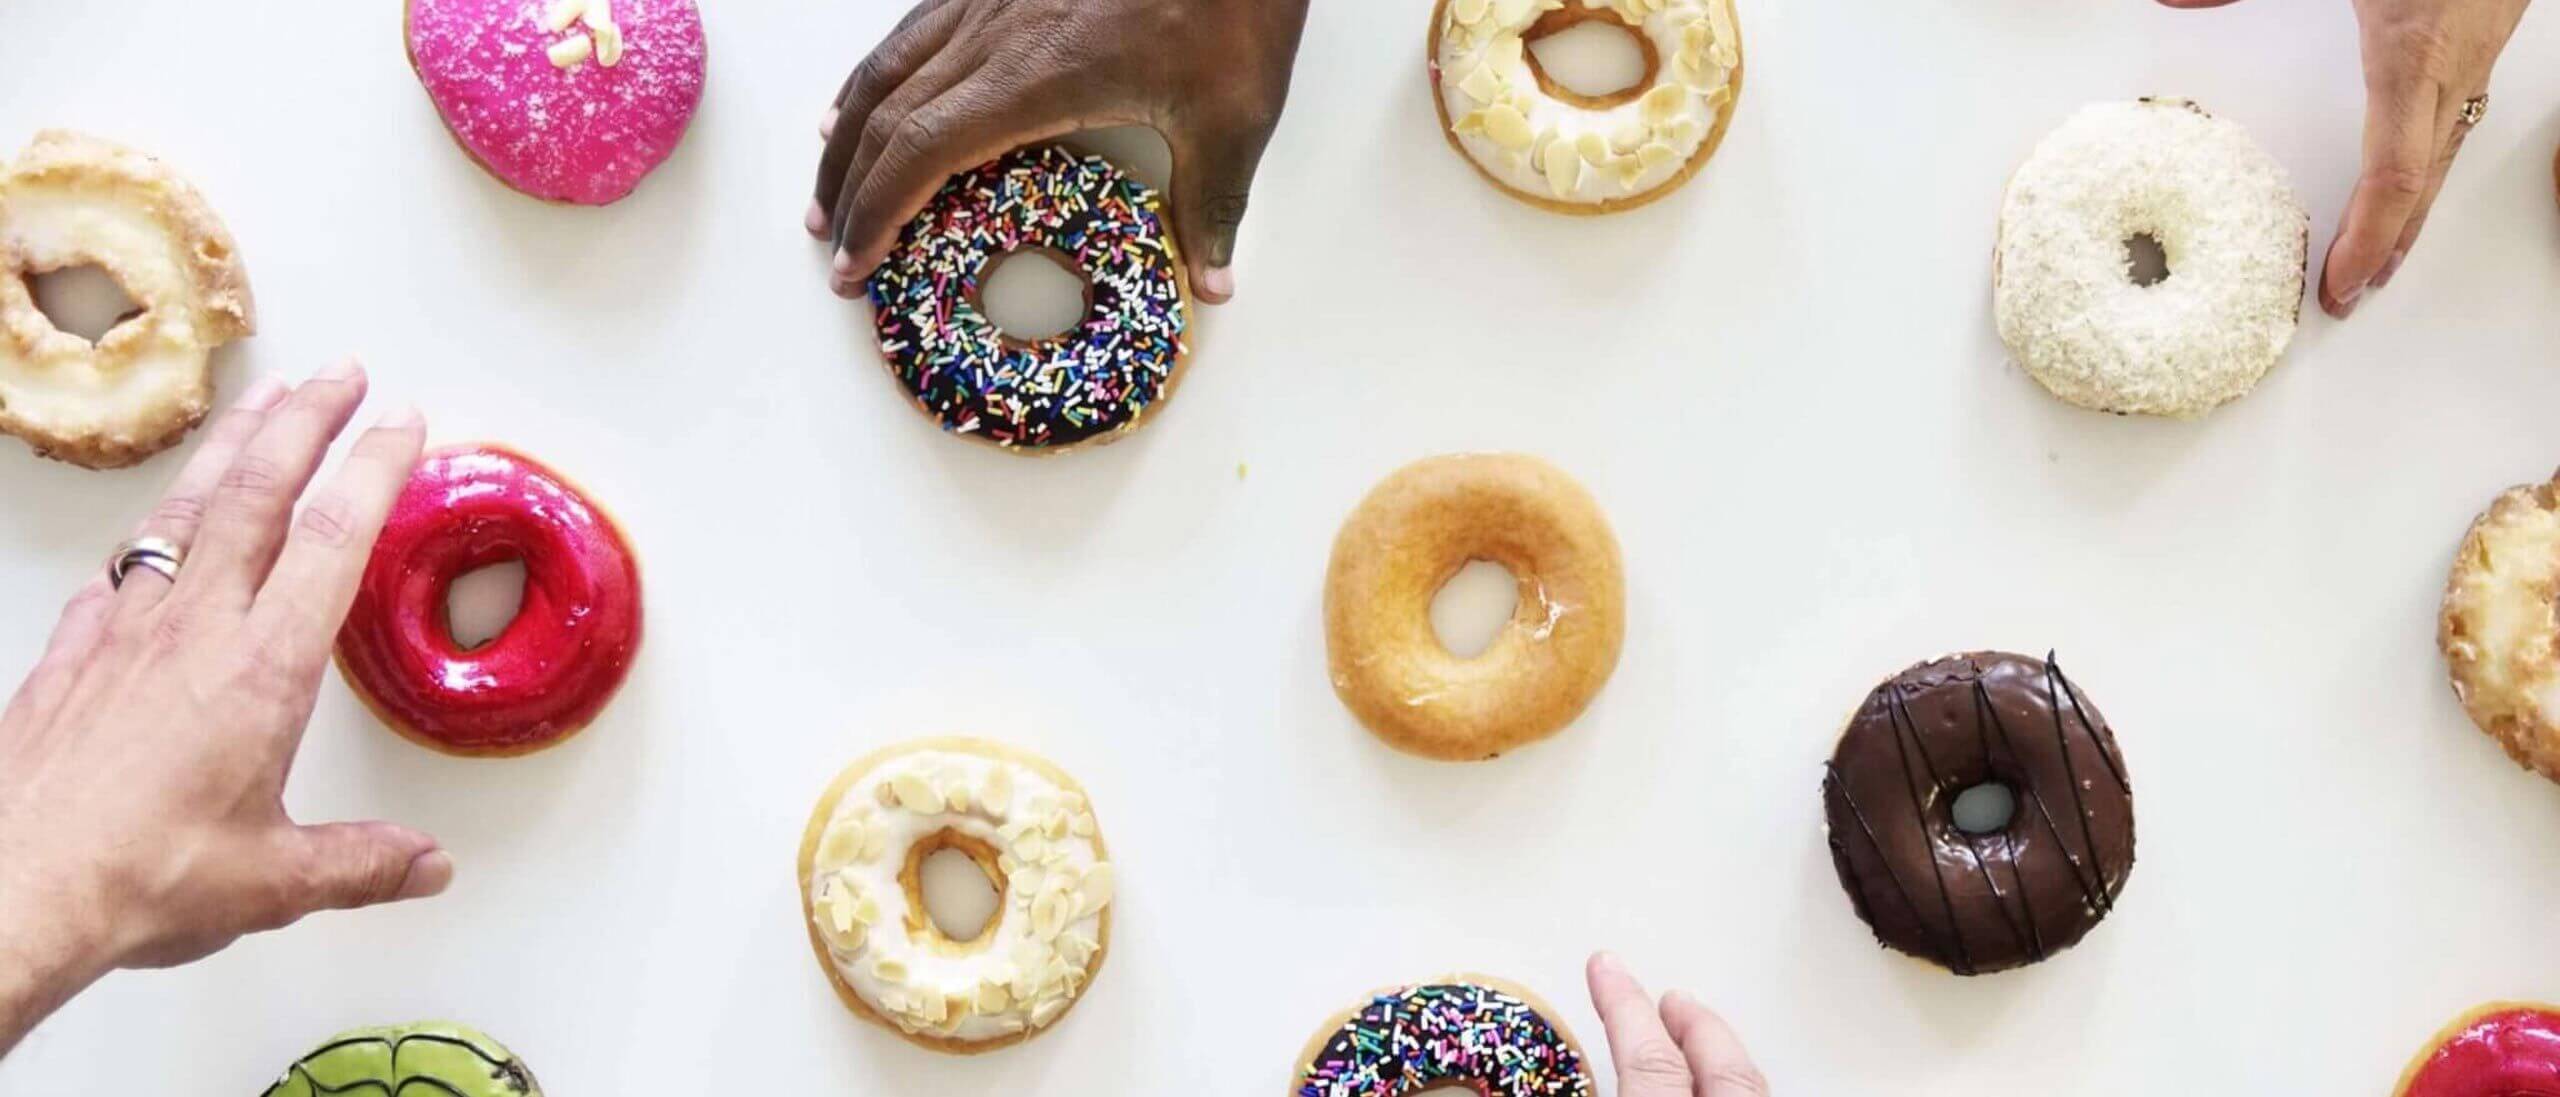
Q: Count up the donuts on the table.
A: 13